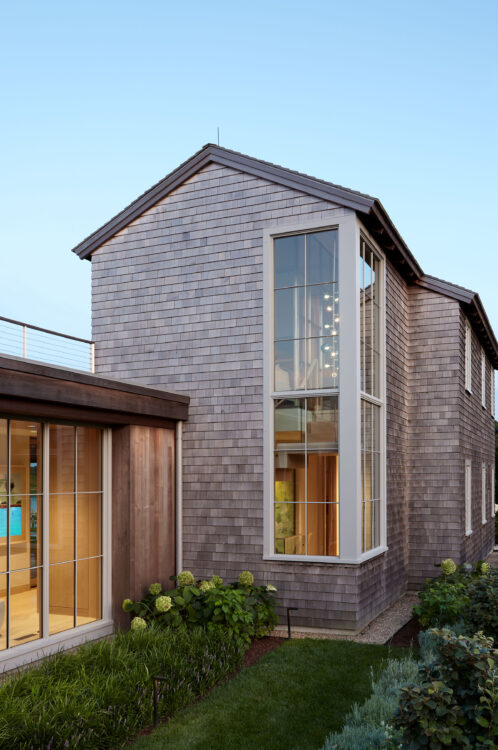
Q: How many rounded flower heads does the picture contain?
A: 11